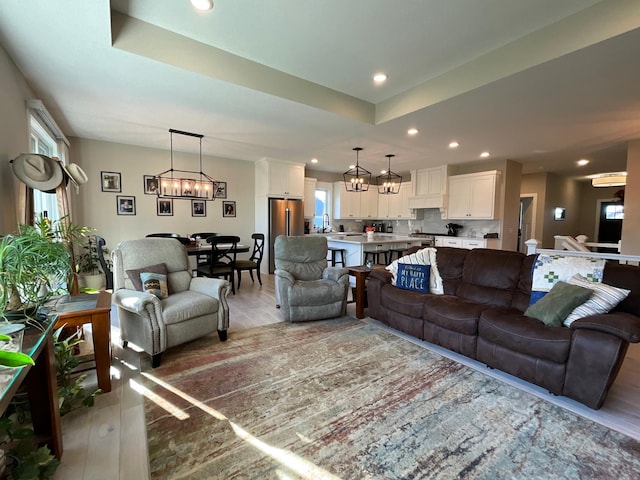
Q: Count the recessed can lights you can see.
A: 9